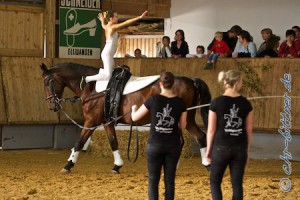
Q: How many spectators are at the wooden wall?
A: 11